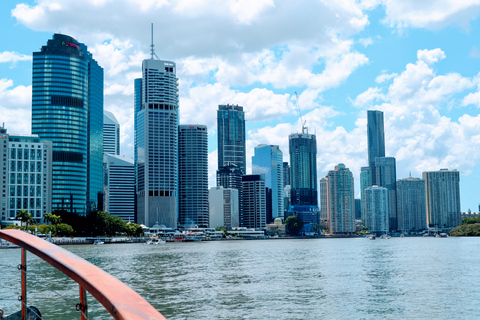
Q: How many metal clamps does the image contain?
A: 3